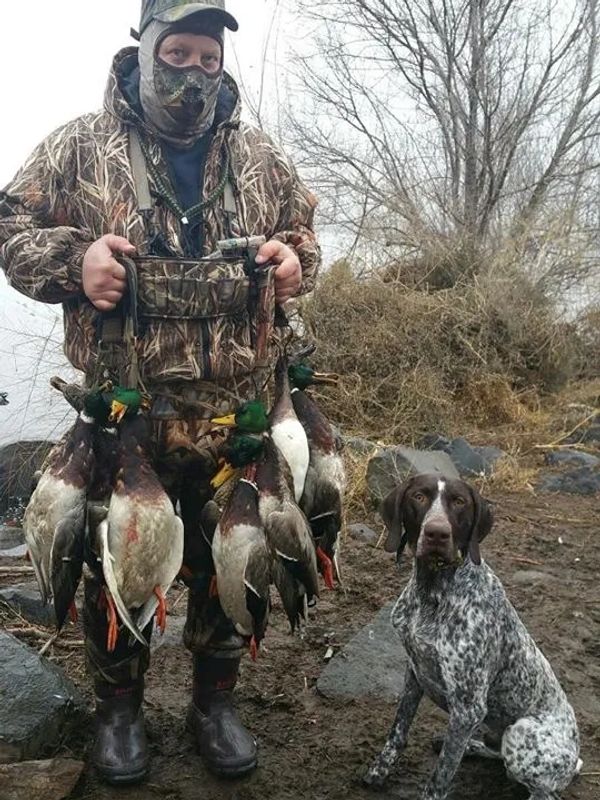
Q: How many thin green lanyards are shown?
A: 1